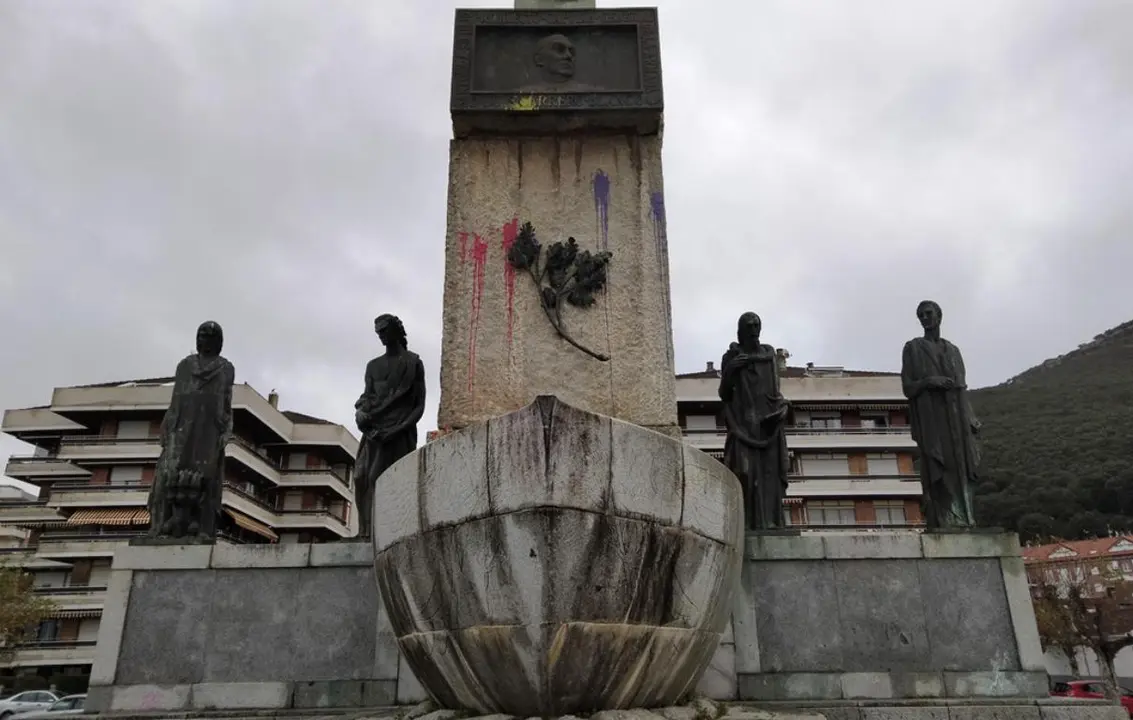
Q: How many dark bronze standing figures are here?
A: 4